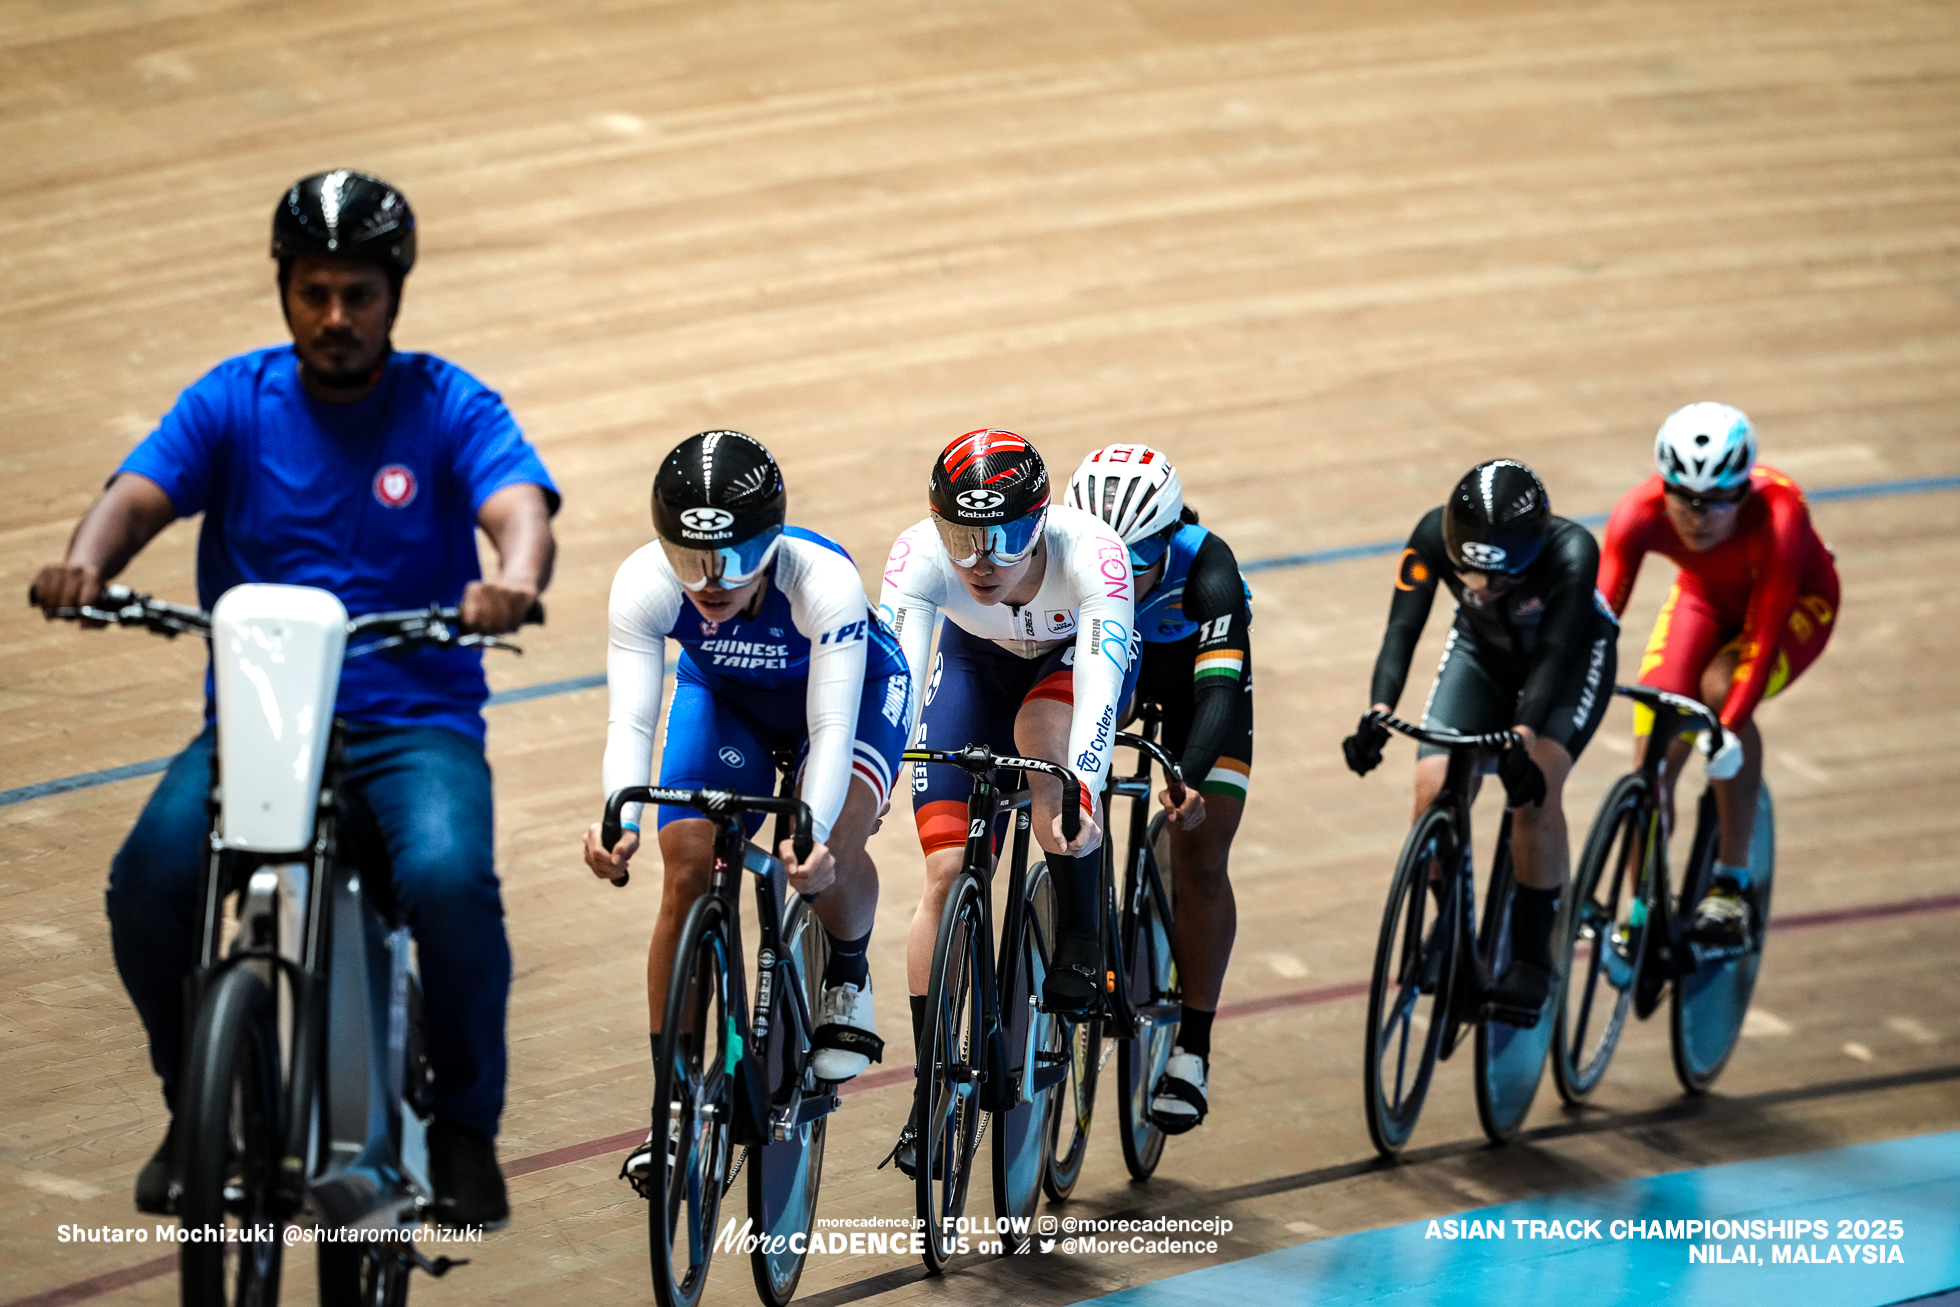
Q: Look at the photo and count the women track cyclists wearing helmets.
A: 5